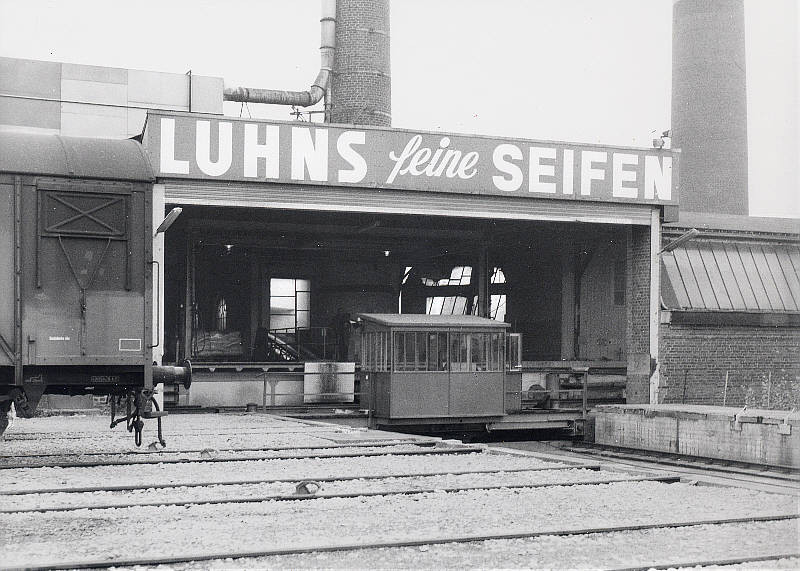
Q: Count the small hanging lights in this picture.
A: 2